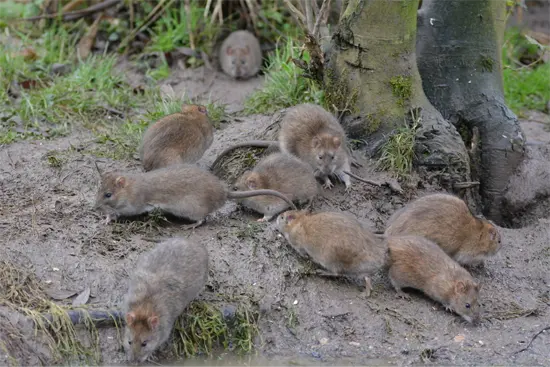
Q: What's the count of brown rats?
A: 9